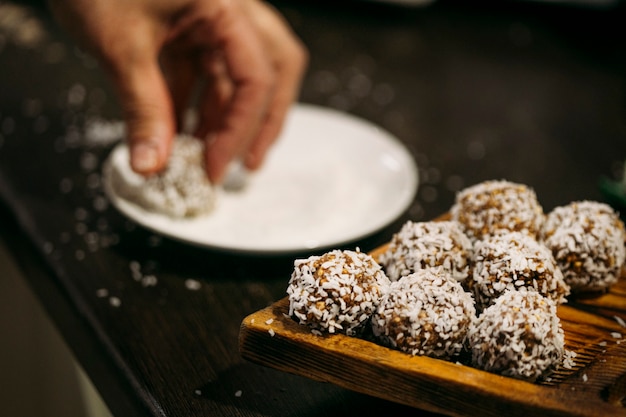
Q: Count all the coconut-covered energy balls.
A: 8